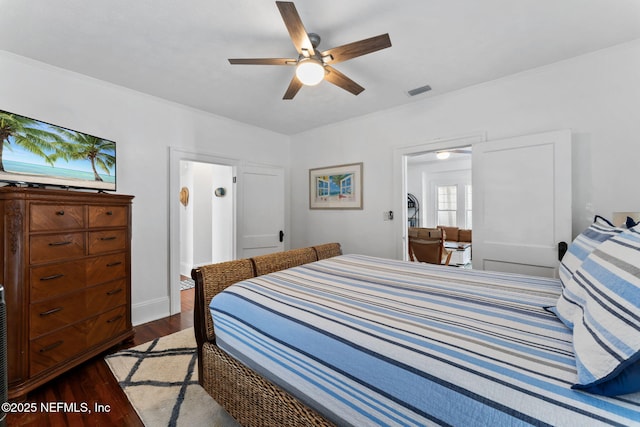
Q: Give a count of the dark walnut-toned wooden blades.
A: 5